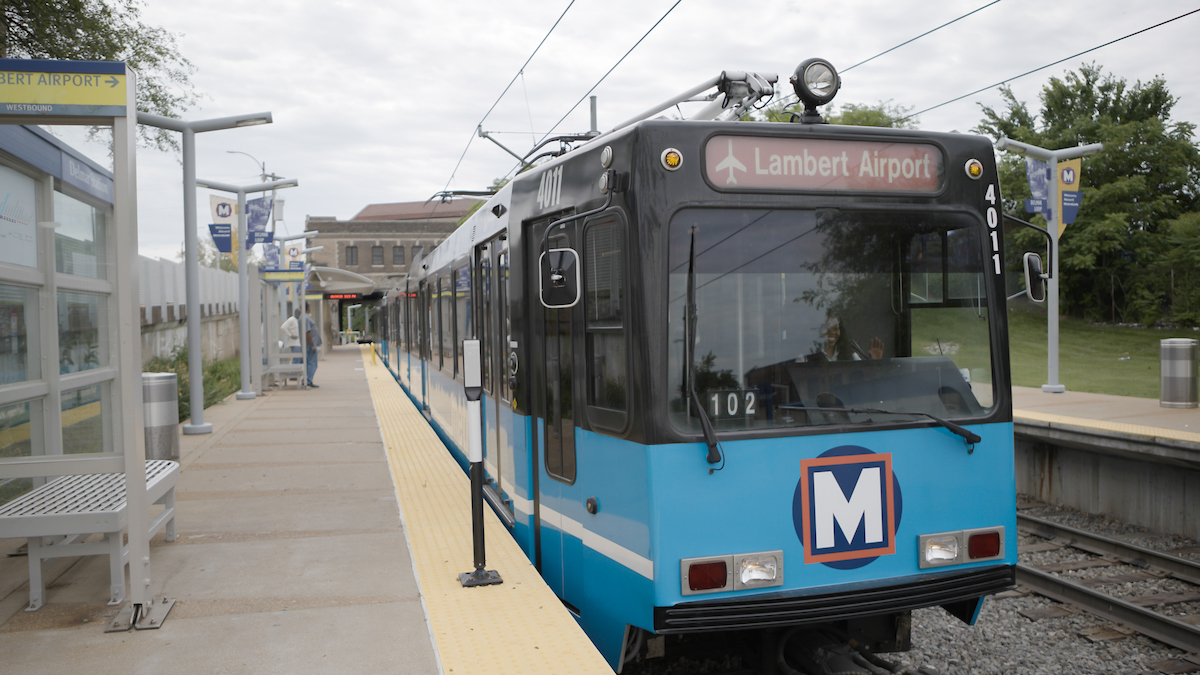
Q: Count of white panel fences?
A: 1